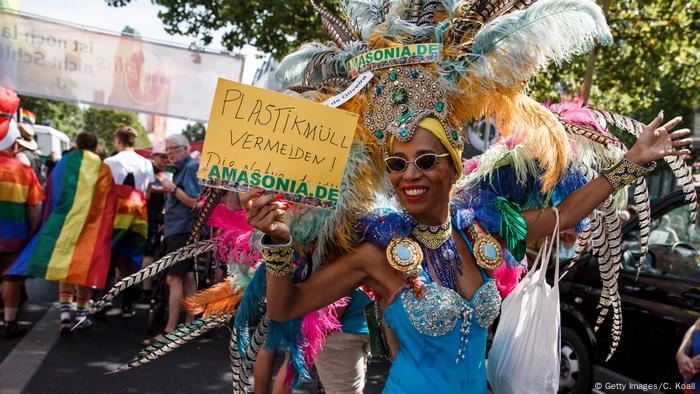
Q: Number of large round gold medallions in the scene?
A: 2